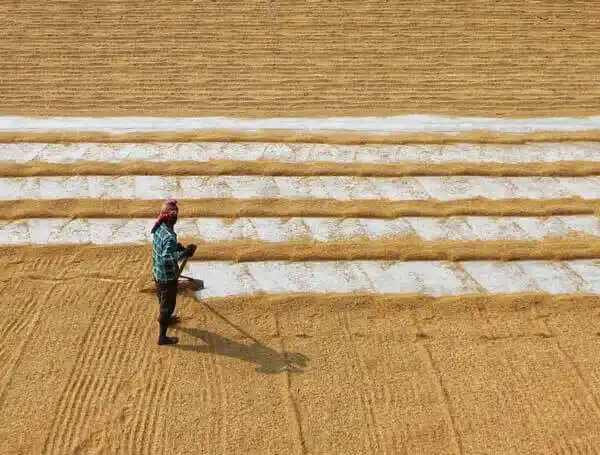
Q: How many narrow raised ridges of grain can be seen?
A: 4